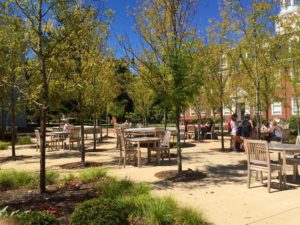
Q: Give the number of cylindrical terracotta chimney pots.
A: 0